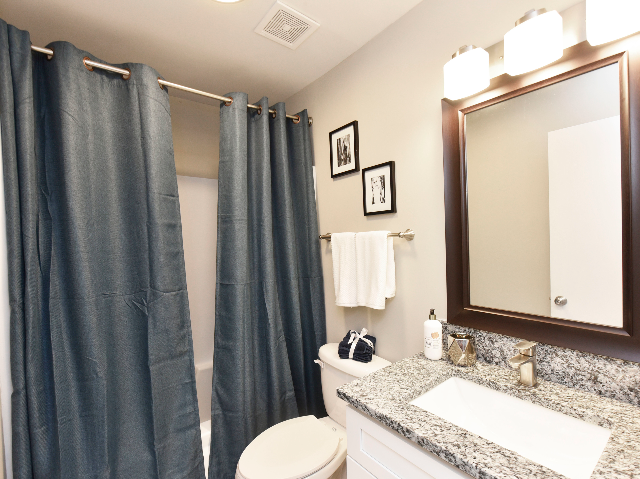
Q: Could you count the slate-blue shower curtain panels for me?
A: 2